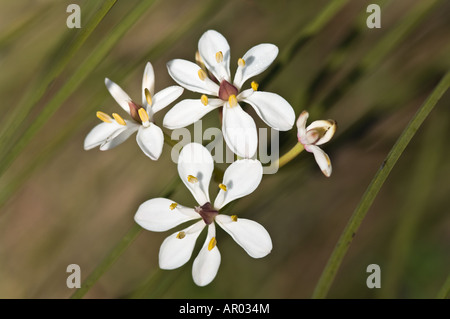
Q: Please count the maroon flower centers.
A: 3